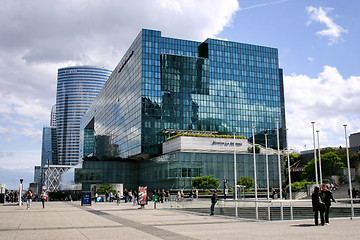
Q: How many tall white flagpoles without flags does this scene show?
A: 8